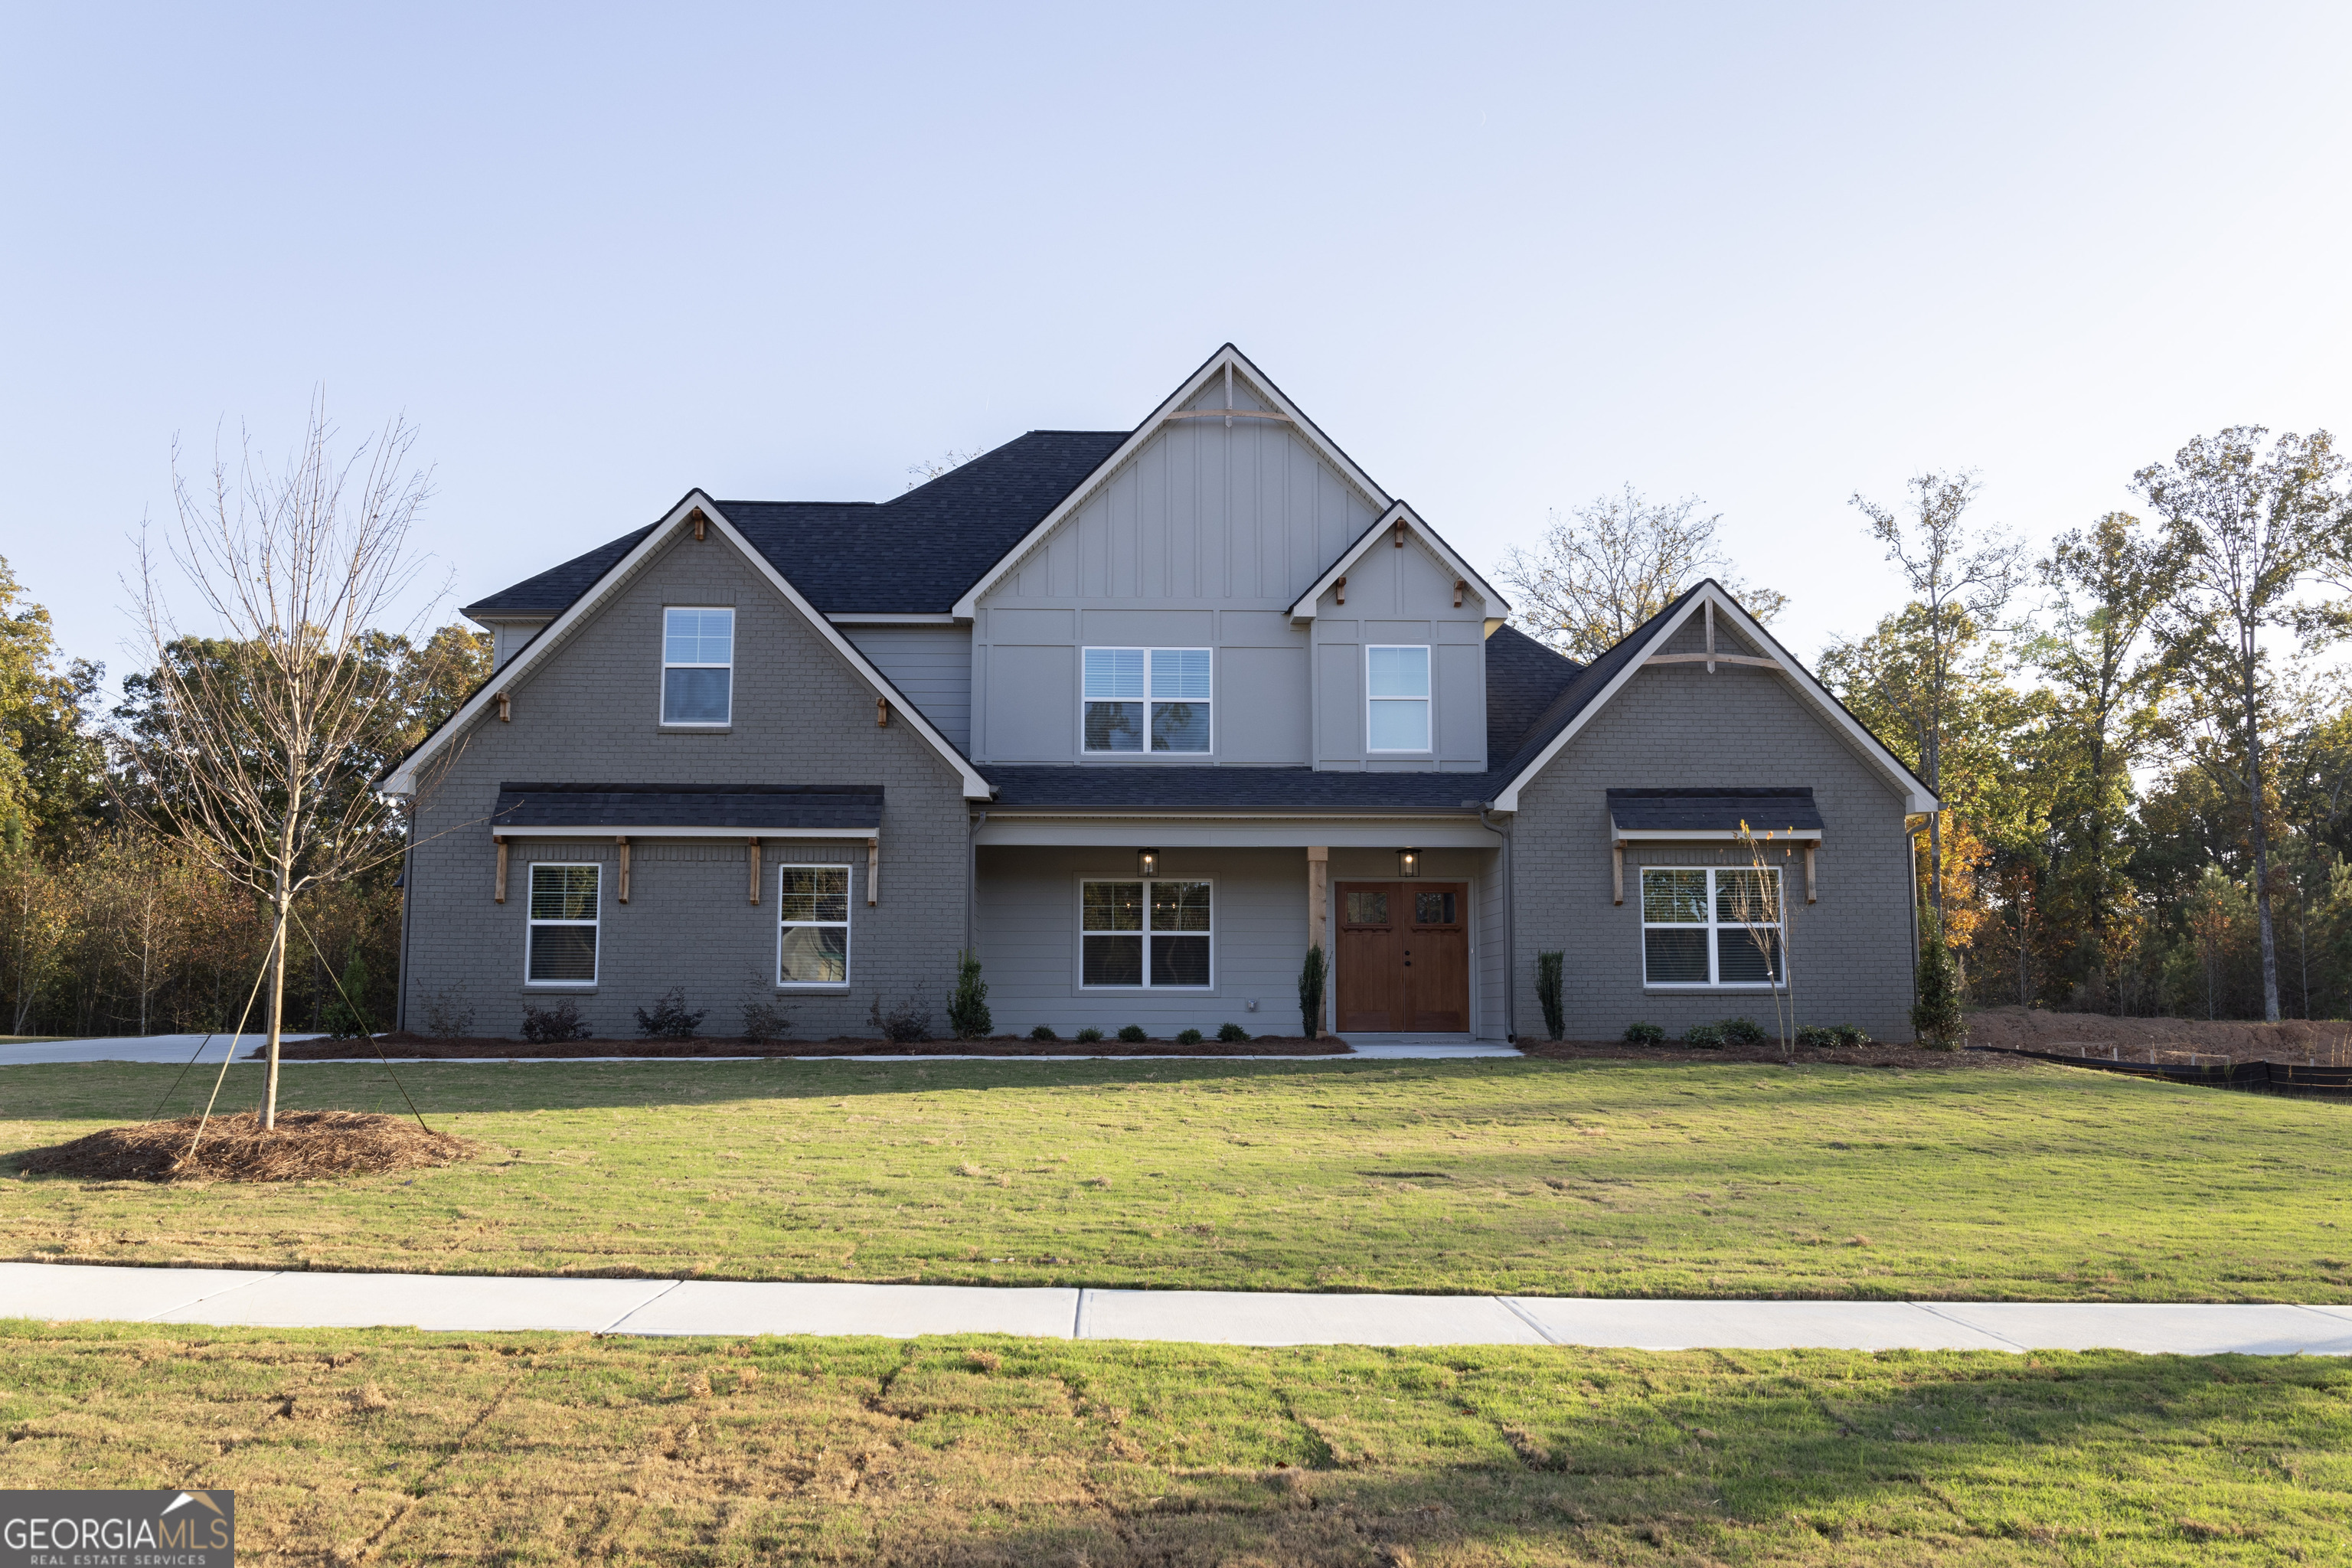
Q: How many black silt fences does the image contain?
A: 1